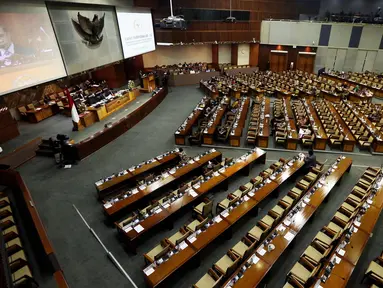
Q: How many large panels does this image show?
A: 3